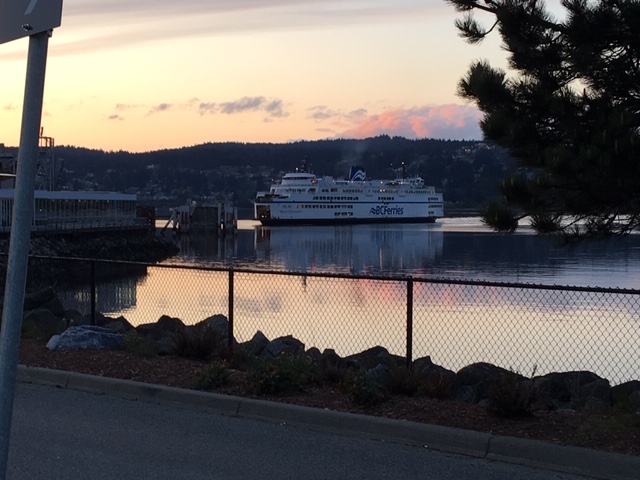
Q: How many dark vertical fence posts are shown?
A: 3